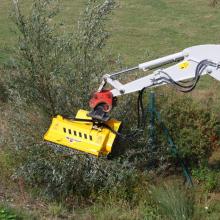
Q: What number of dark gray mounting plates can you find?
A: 1